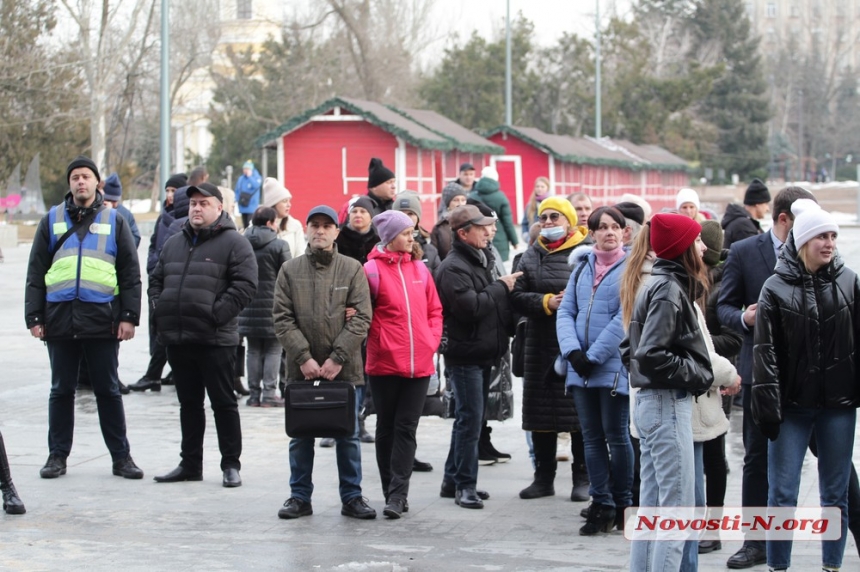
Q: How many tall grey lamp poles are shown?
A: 3